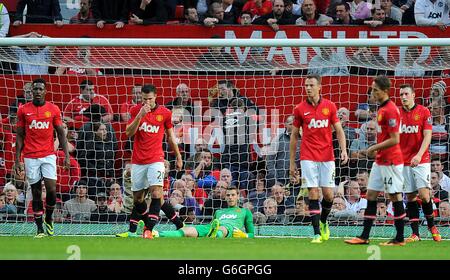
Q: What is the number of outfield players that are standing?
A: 5